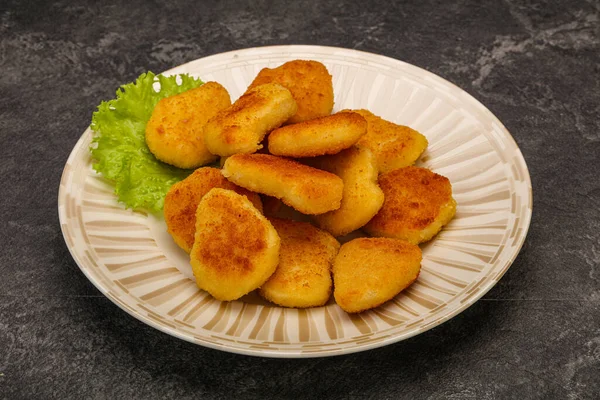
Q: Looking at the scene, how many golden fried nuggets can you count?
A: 12